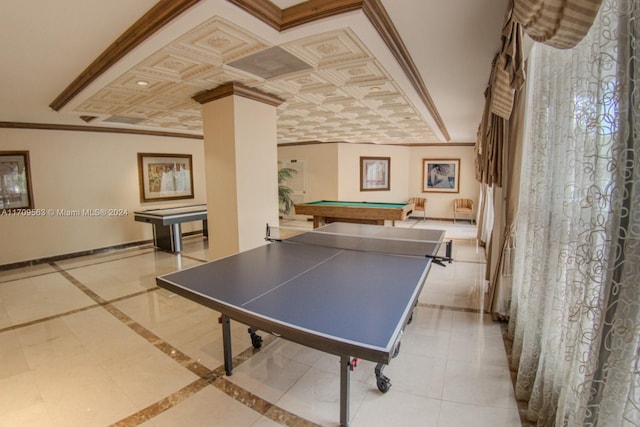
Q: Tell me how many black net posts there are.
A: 2